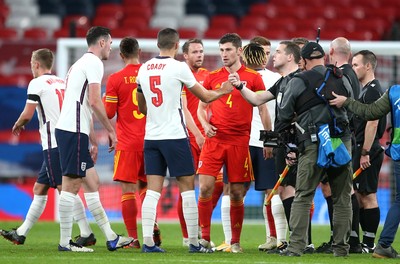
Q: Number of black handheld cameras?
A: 1